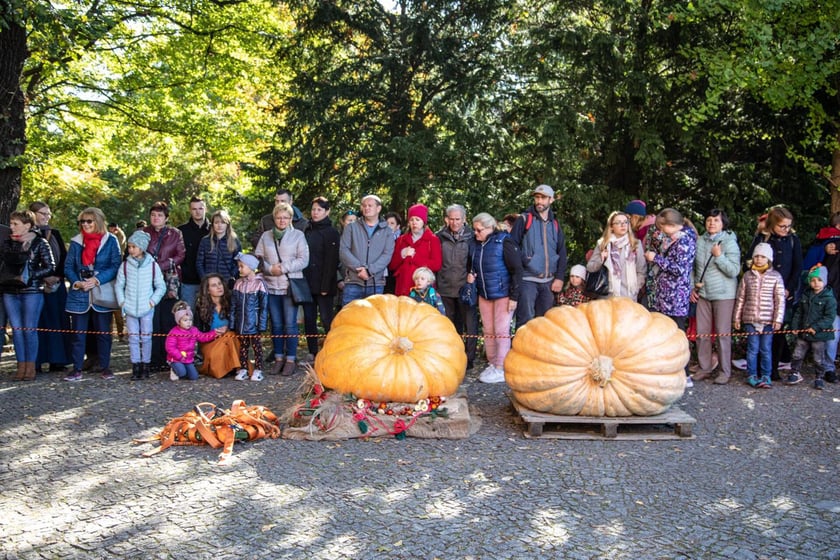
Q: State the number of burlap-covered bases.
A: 1